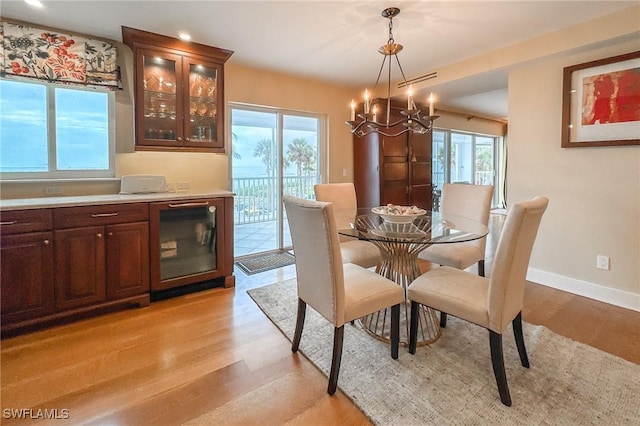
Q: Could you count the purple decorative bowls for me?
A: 0